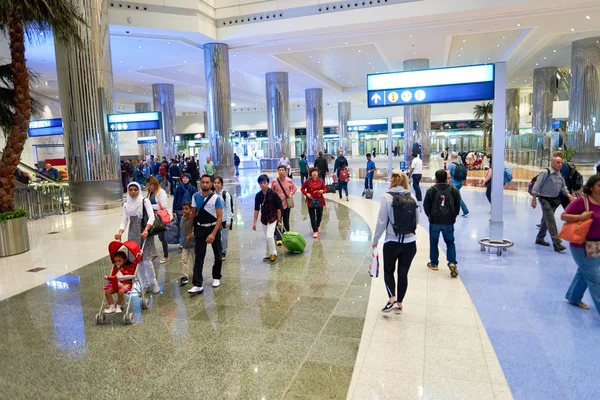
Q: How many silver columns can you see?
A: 11